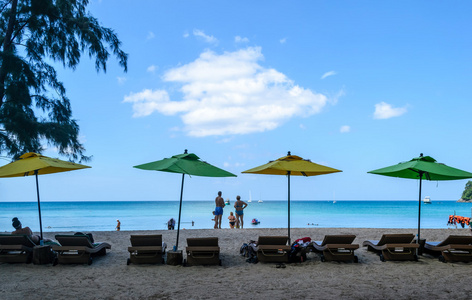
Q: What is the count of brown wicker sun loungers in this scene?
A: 8